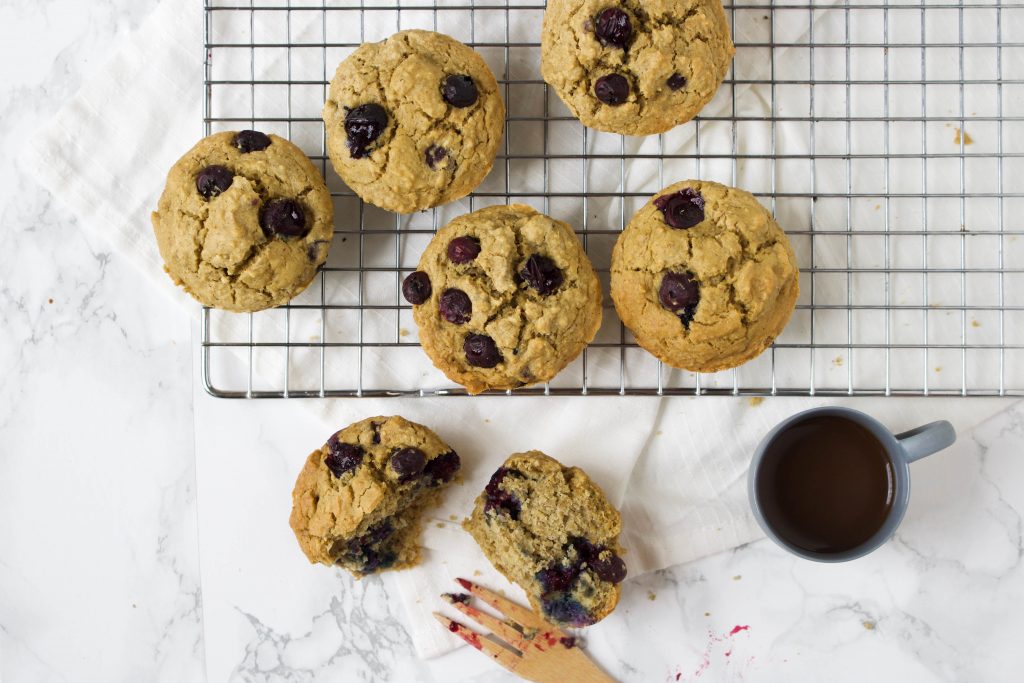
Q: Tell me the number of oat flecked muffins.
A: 6